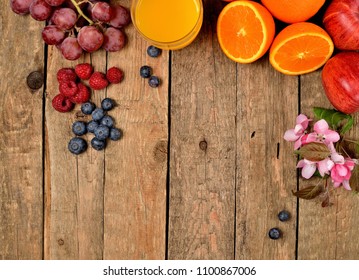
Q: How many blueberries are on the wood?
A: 15